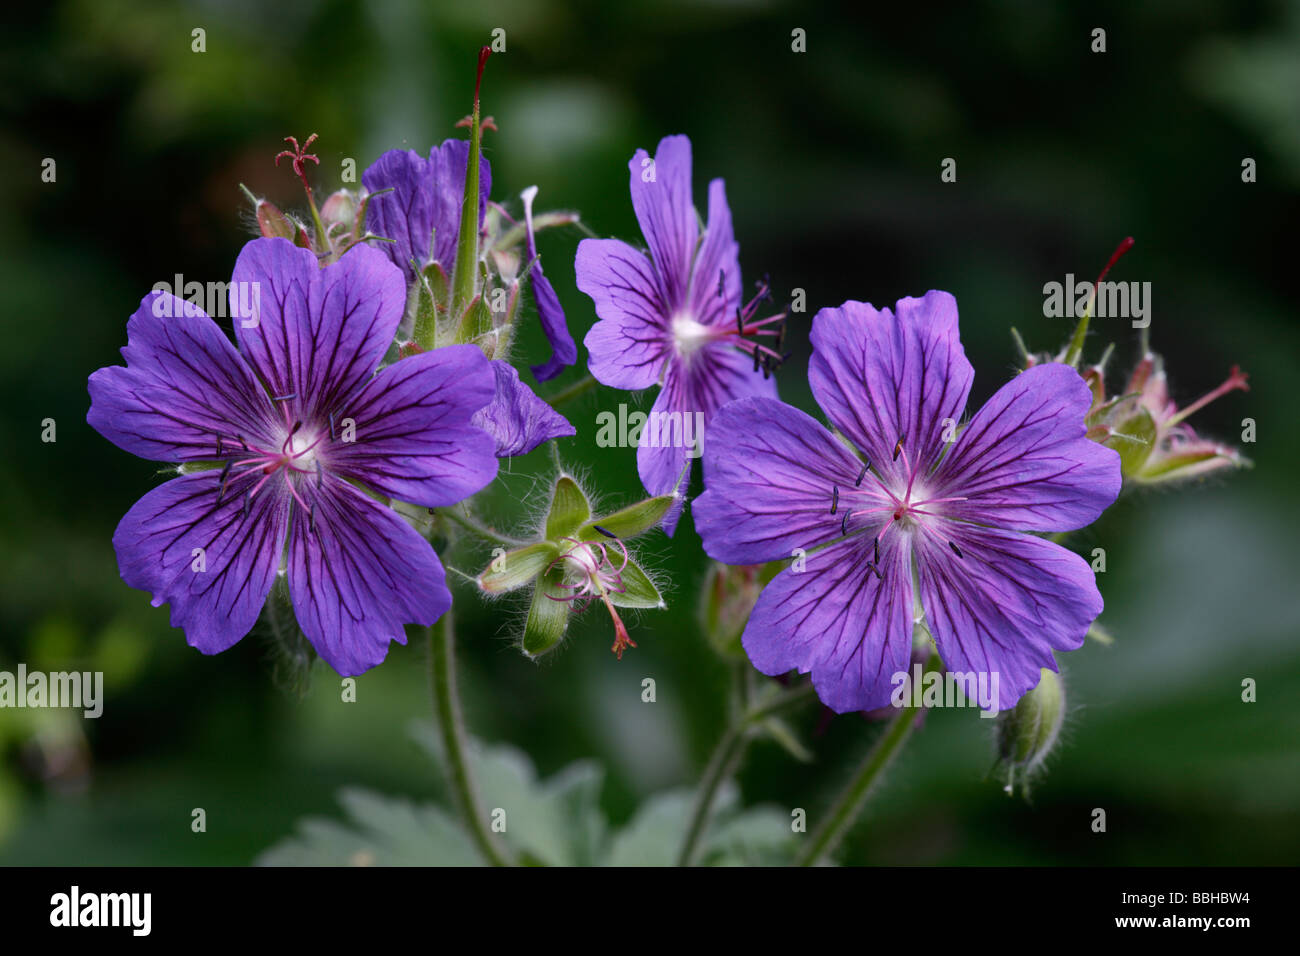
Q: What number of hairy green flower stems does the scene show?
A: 3